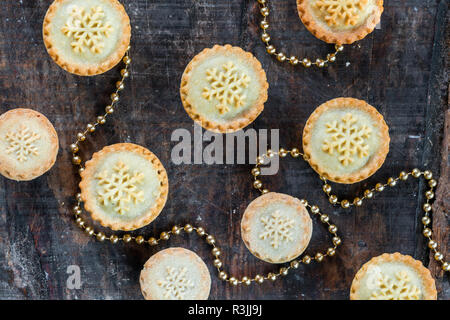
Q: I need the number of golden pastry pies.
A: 9